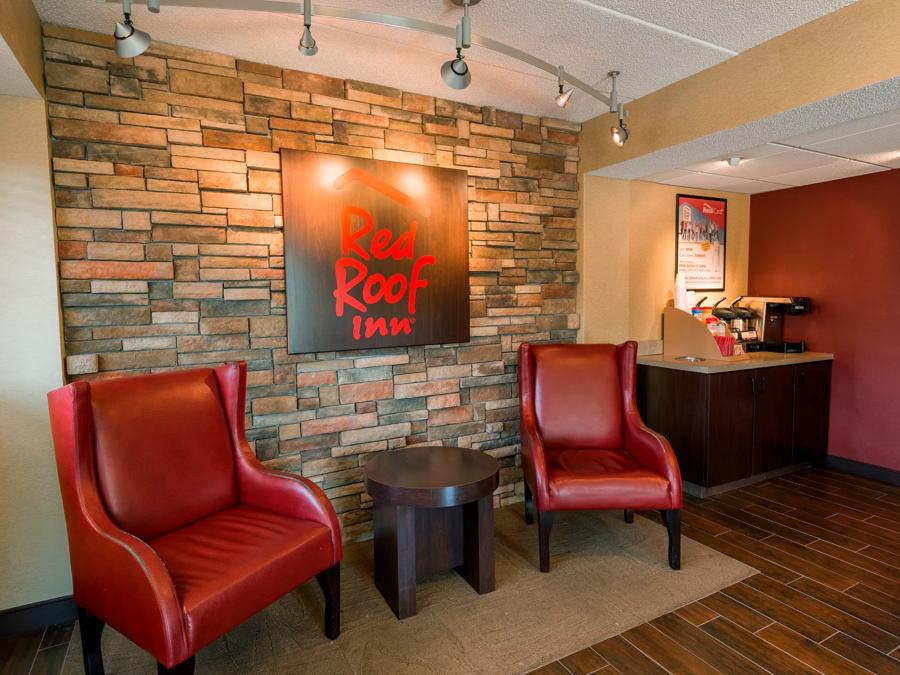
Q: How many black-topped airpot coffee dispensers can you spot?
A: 3